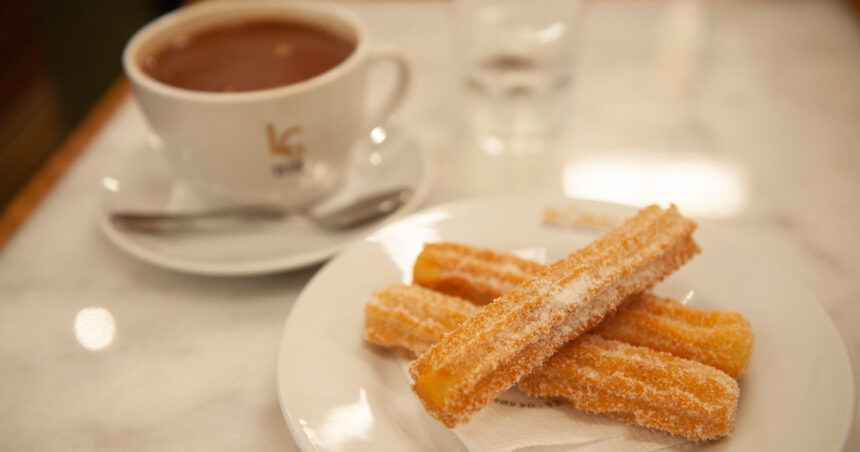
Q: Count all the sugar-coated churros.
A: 3